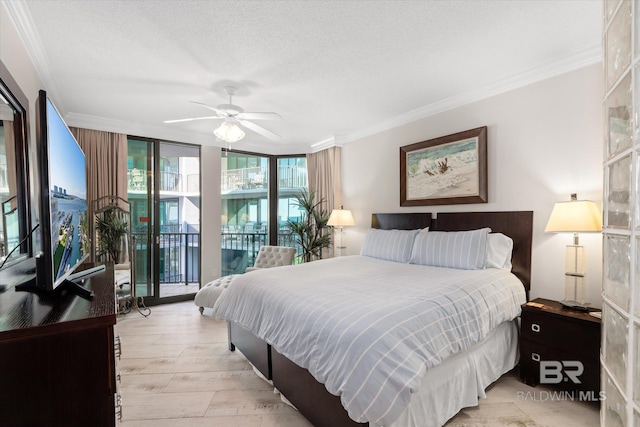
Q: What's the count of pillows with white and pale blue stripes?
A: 2